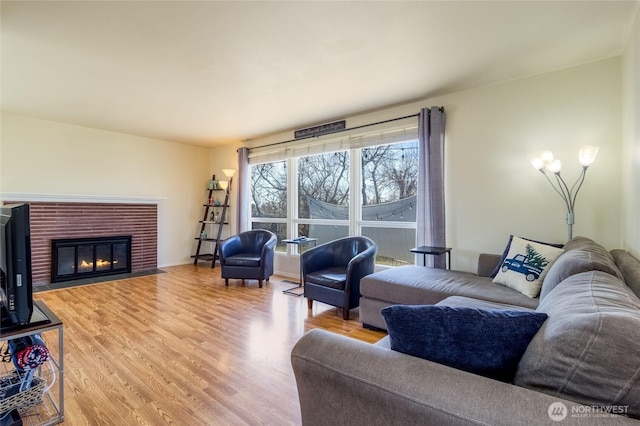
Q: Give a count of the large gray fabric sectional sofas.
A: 1